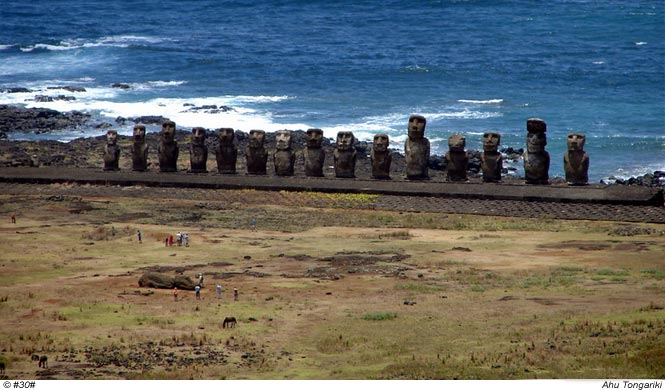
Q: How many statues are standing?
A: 15